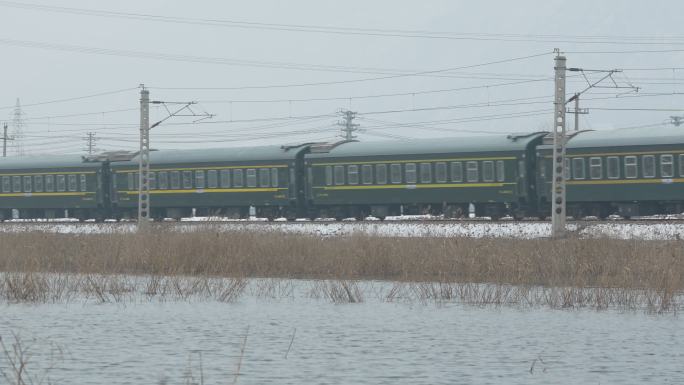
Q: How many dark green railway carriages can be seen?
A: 4